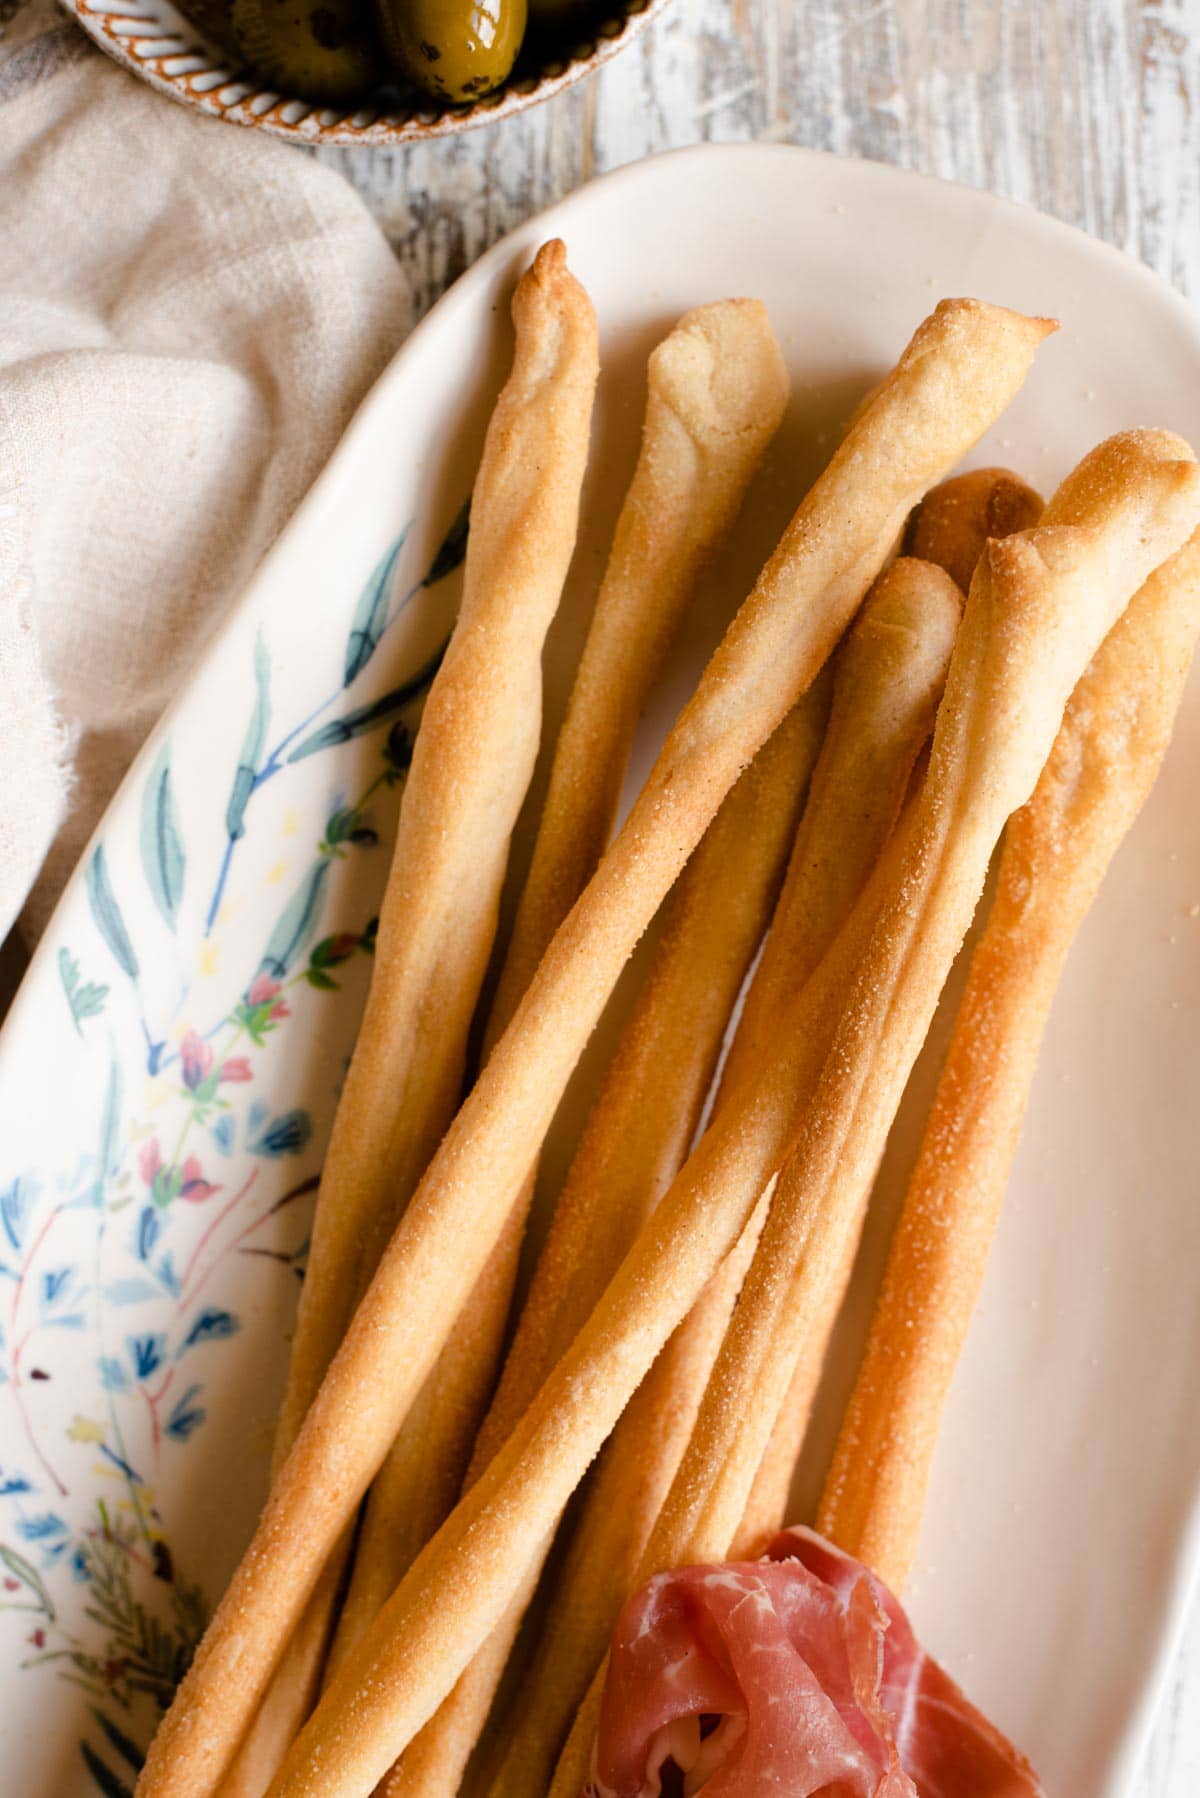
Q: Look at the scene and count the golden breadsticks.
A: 9